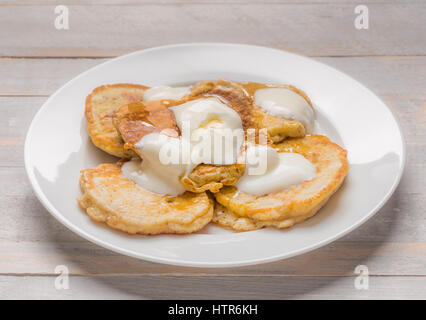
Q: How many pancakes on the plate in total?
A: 5